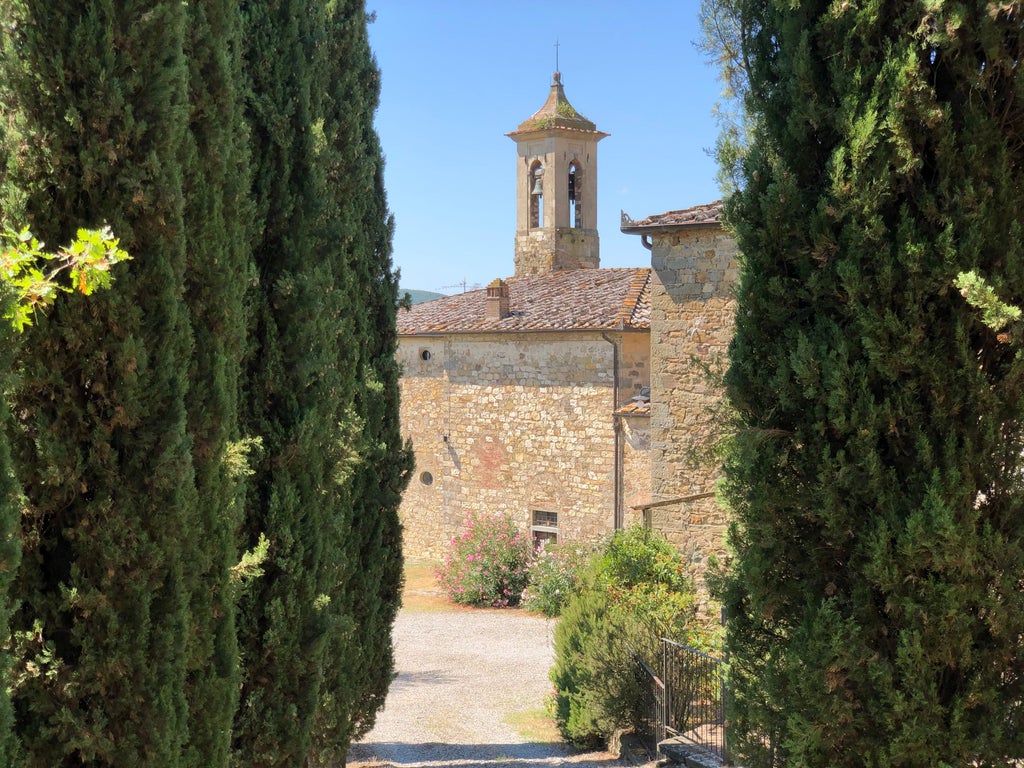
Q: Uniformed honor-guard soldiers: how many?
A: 0